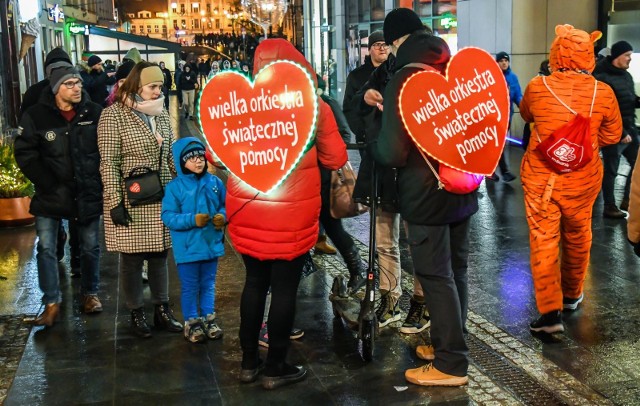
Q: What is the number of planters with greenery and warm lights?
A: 1